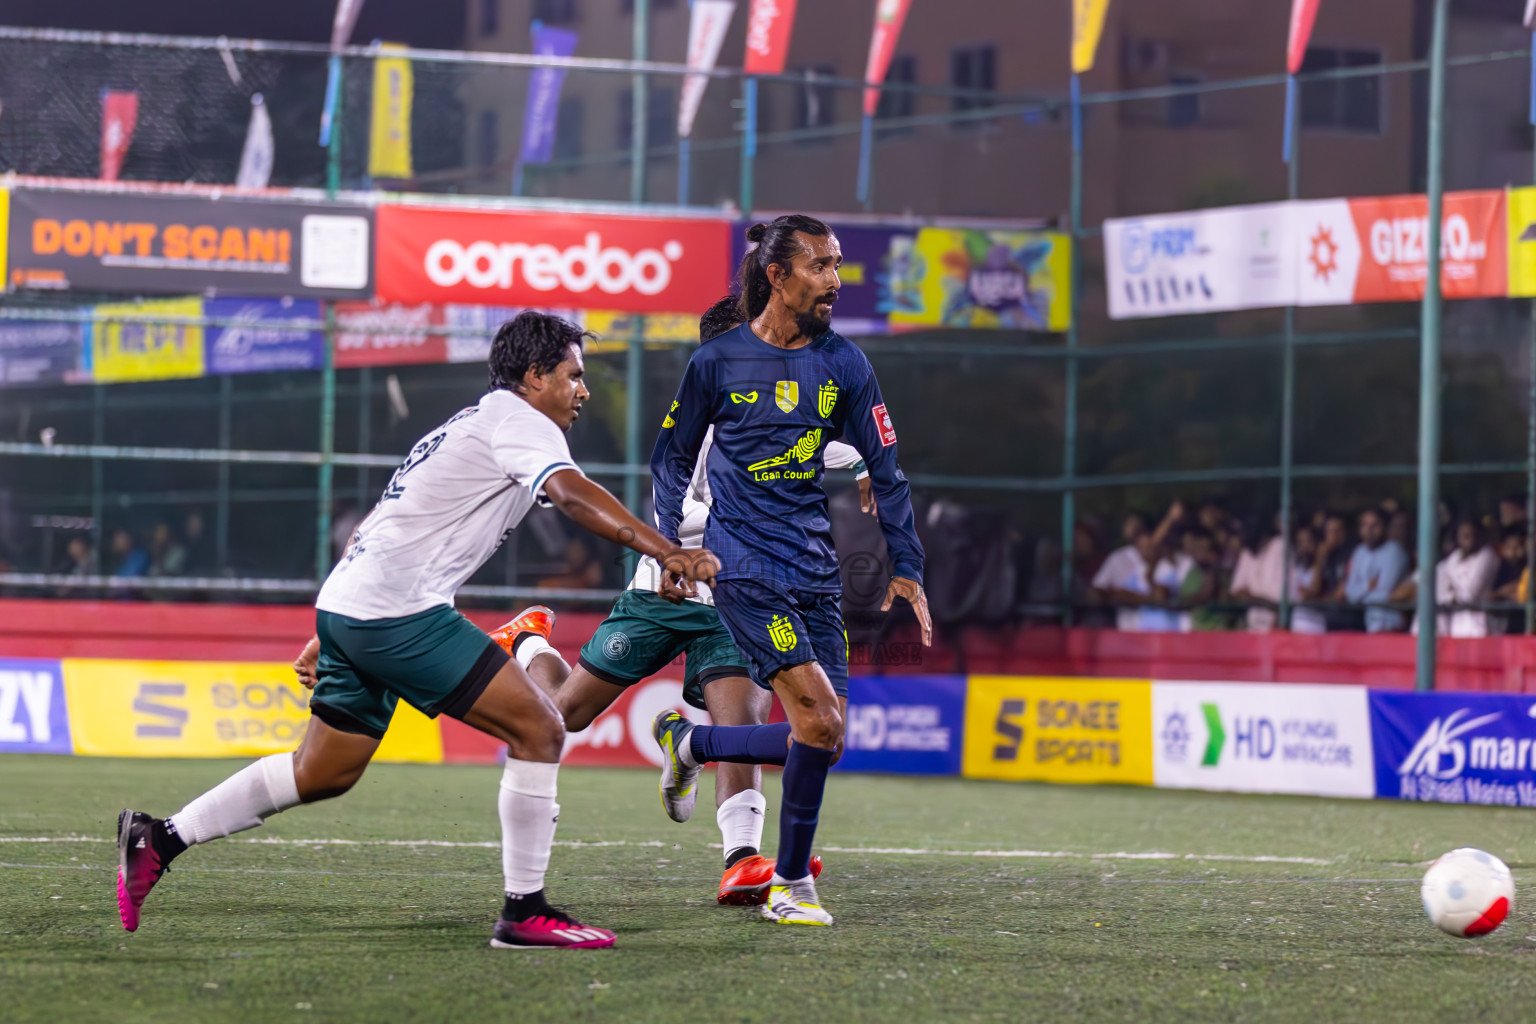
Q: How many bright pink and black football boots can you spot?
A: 2